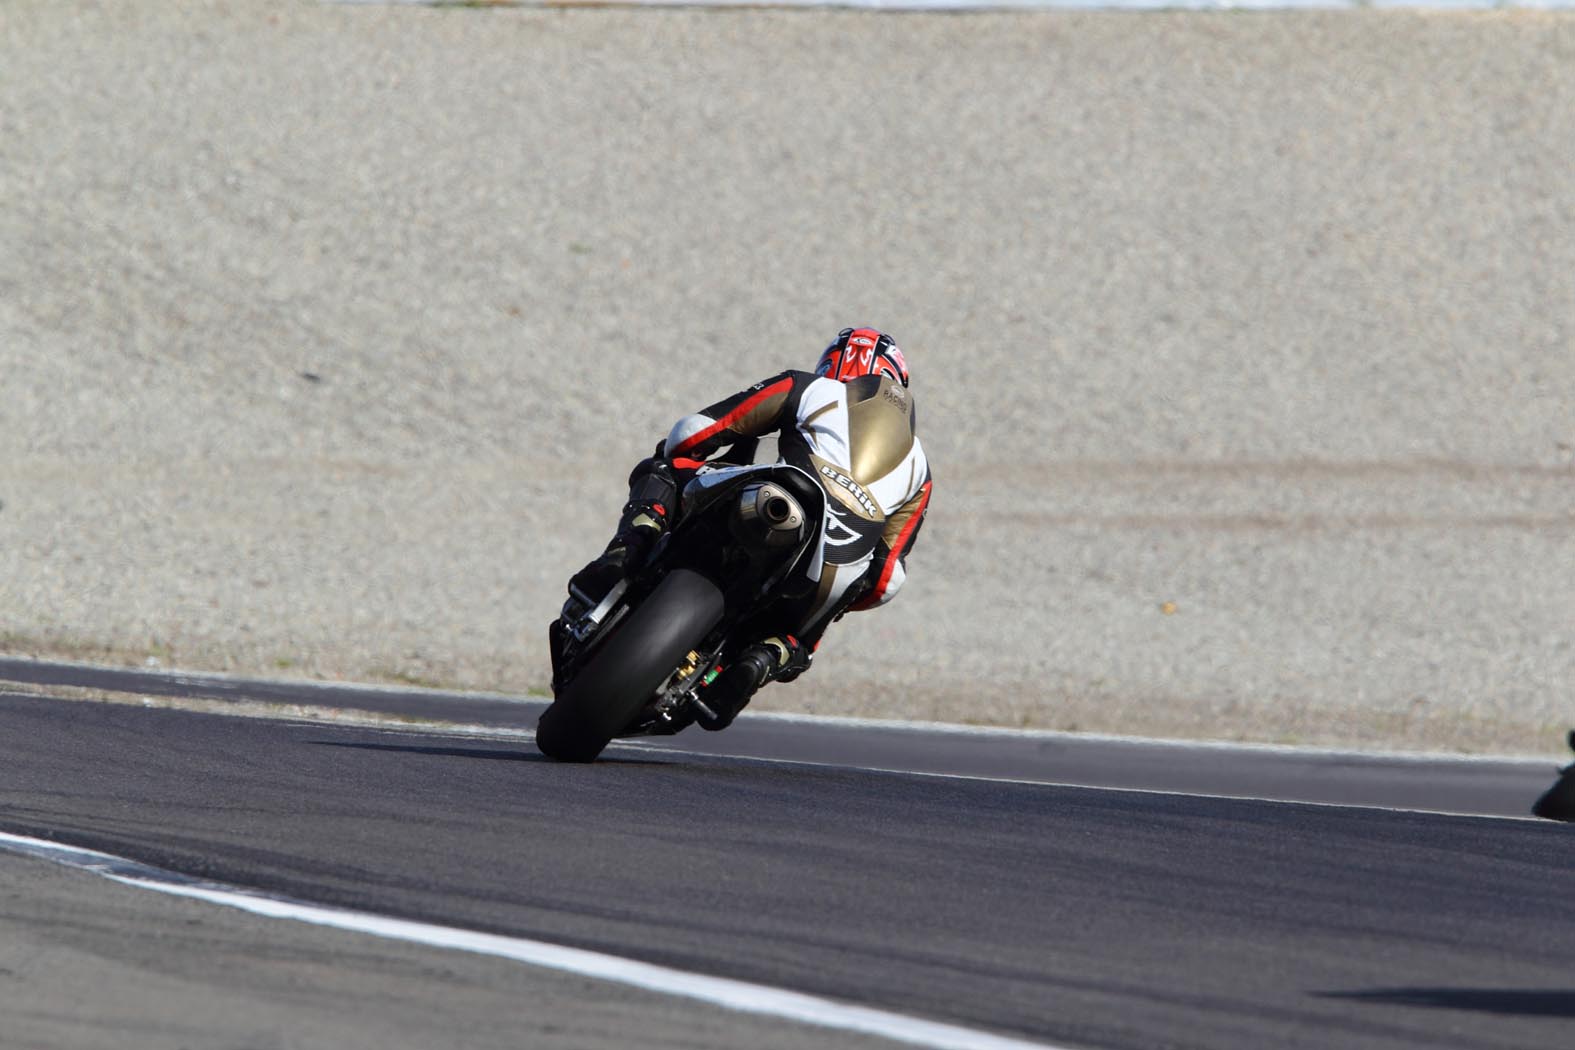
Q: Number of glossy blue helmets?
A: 0